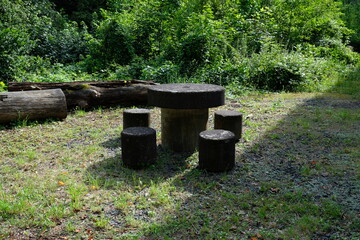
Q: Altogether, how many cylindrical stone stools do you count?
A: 4